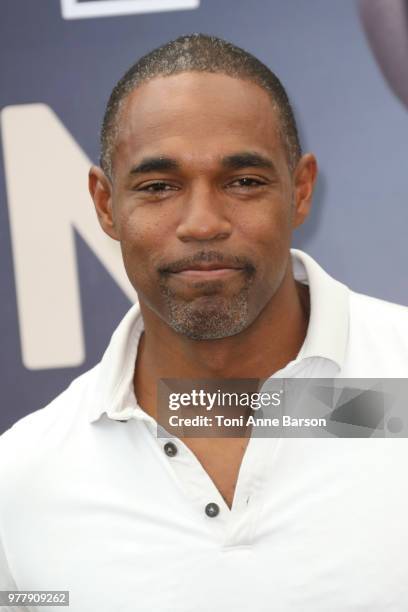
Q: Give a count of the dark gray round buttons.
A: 2